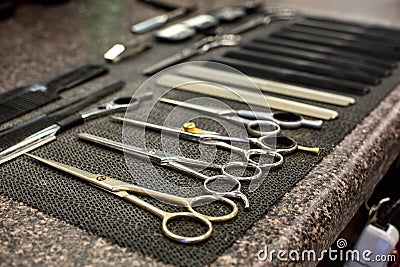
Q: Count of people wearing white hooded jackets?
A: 0